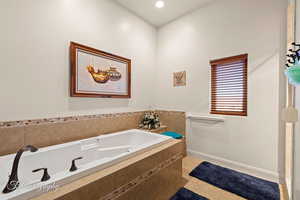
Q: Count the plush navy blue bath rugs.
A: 2